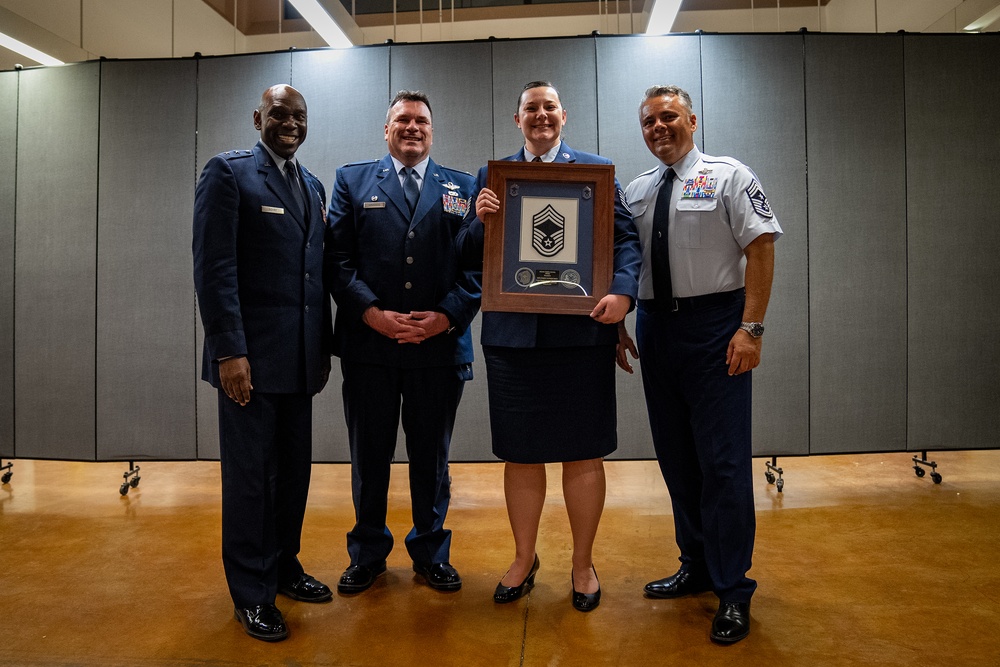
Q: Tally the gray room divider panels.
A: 11